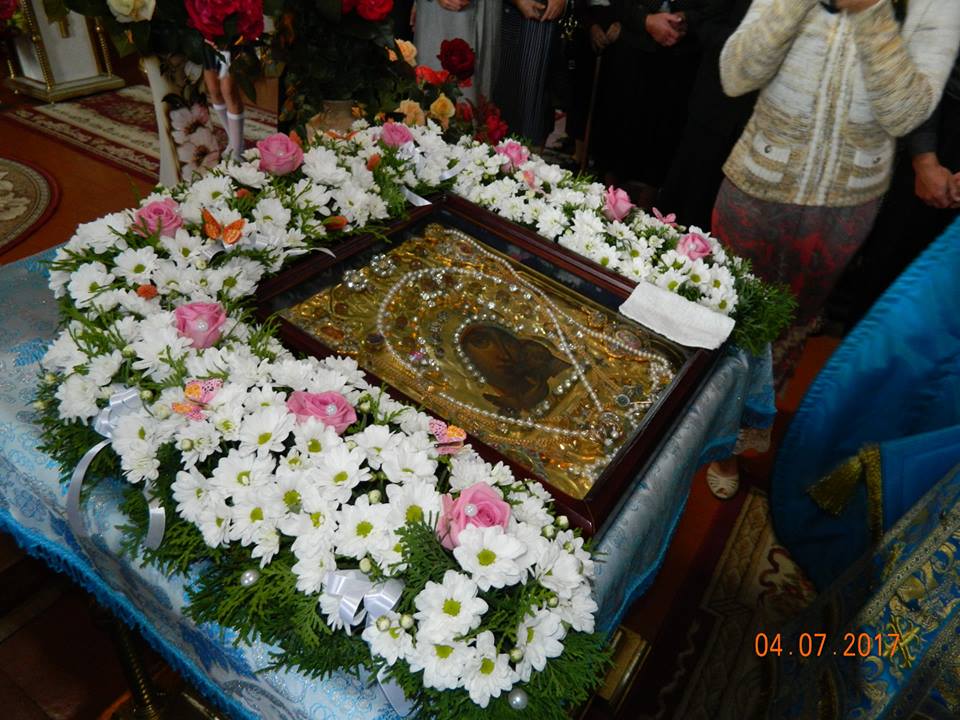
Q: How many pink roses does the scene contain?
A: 9